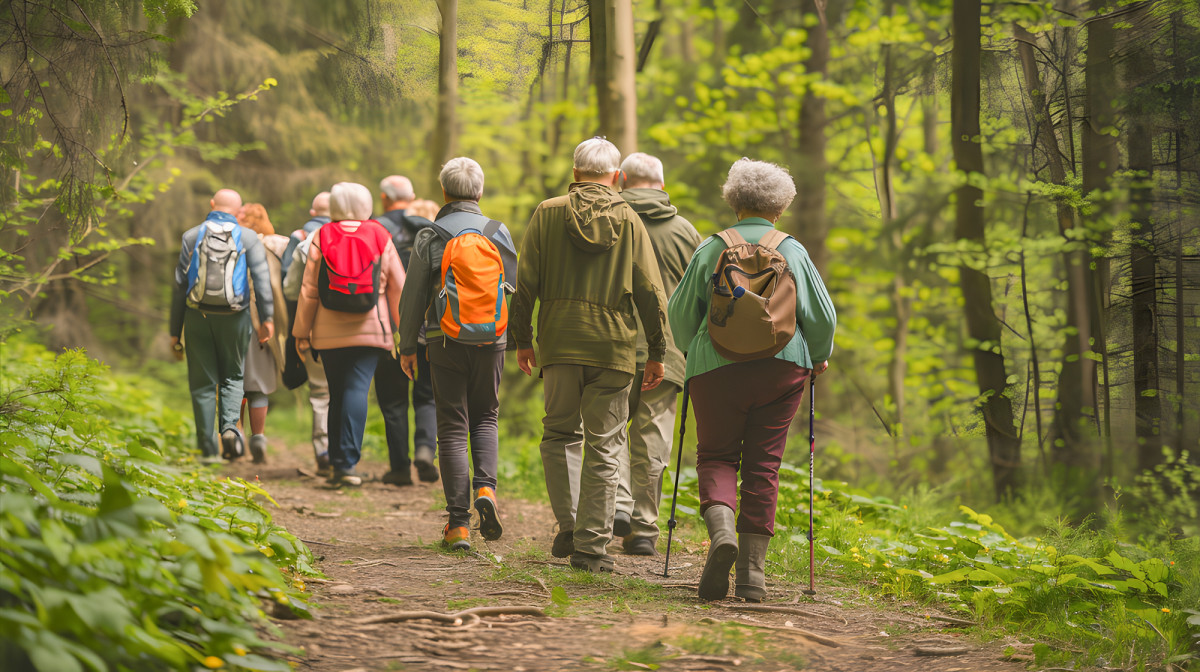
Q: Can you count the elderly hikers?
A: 10